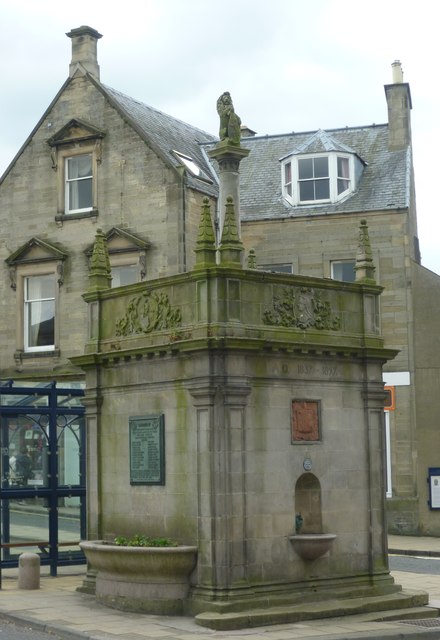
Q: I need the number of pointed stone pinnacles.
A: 5